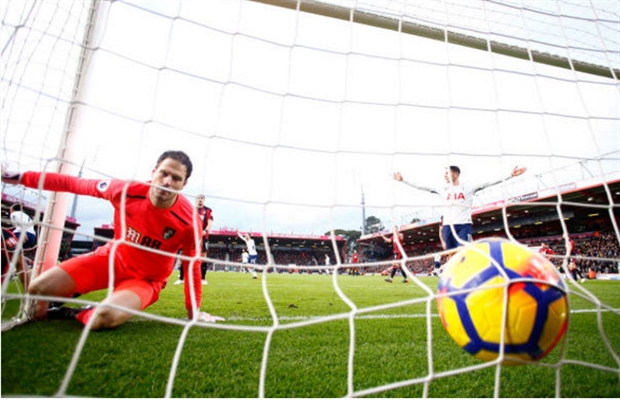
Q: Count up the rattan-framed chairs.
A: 0